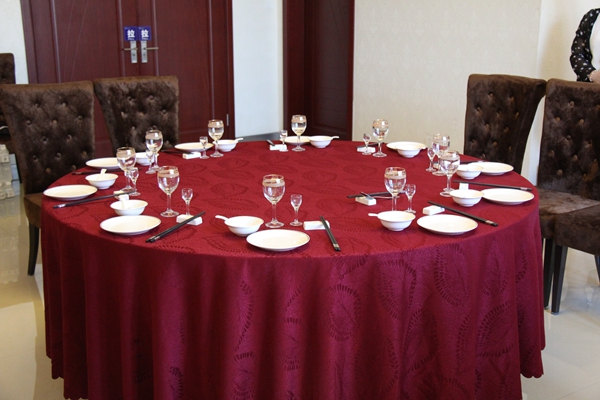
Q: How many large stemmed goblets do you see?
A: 10